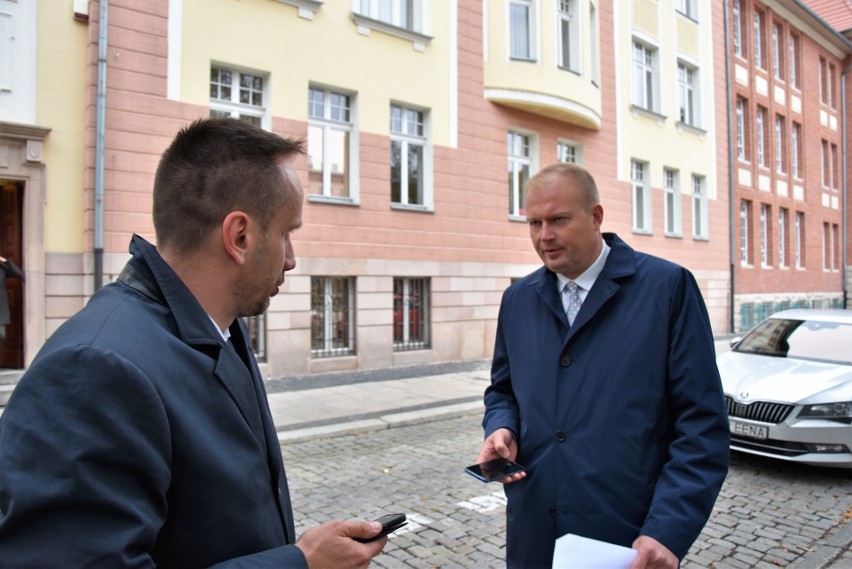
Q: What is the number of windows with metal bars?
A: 3